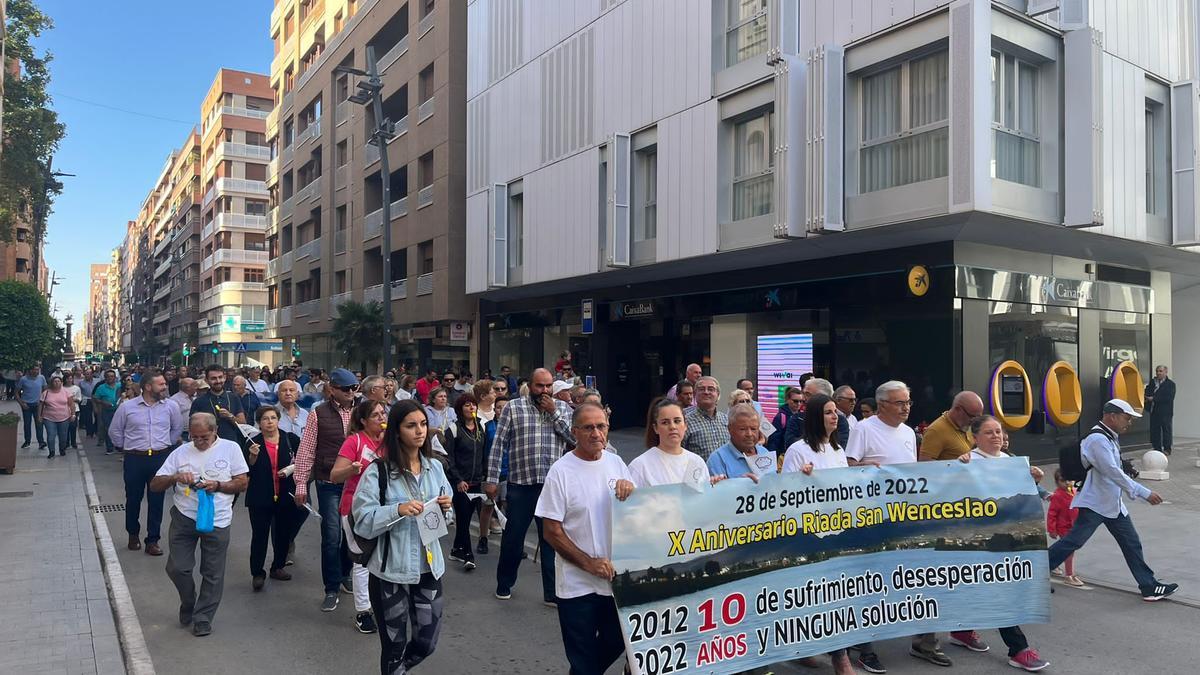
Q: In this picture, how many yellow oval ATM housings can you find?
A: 3